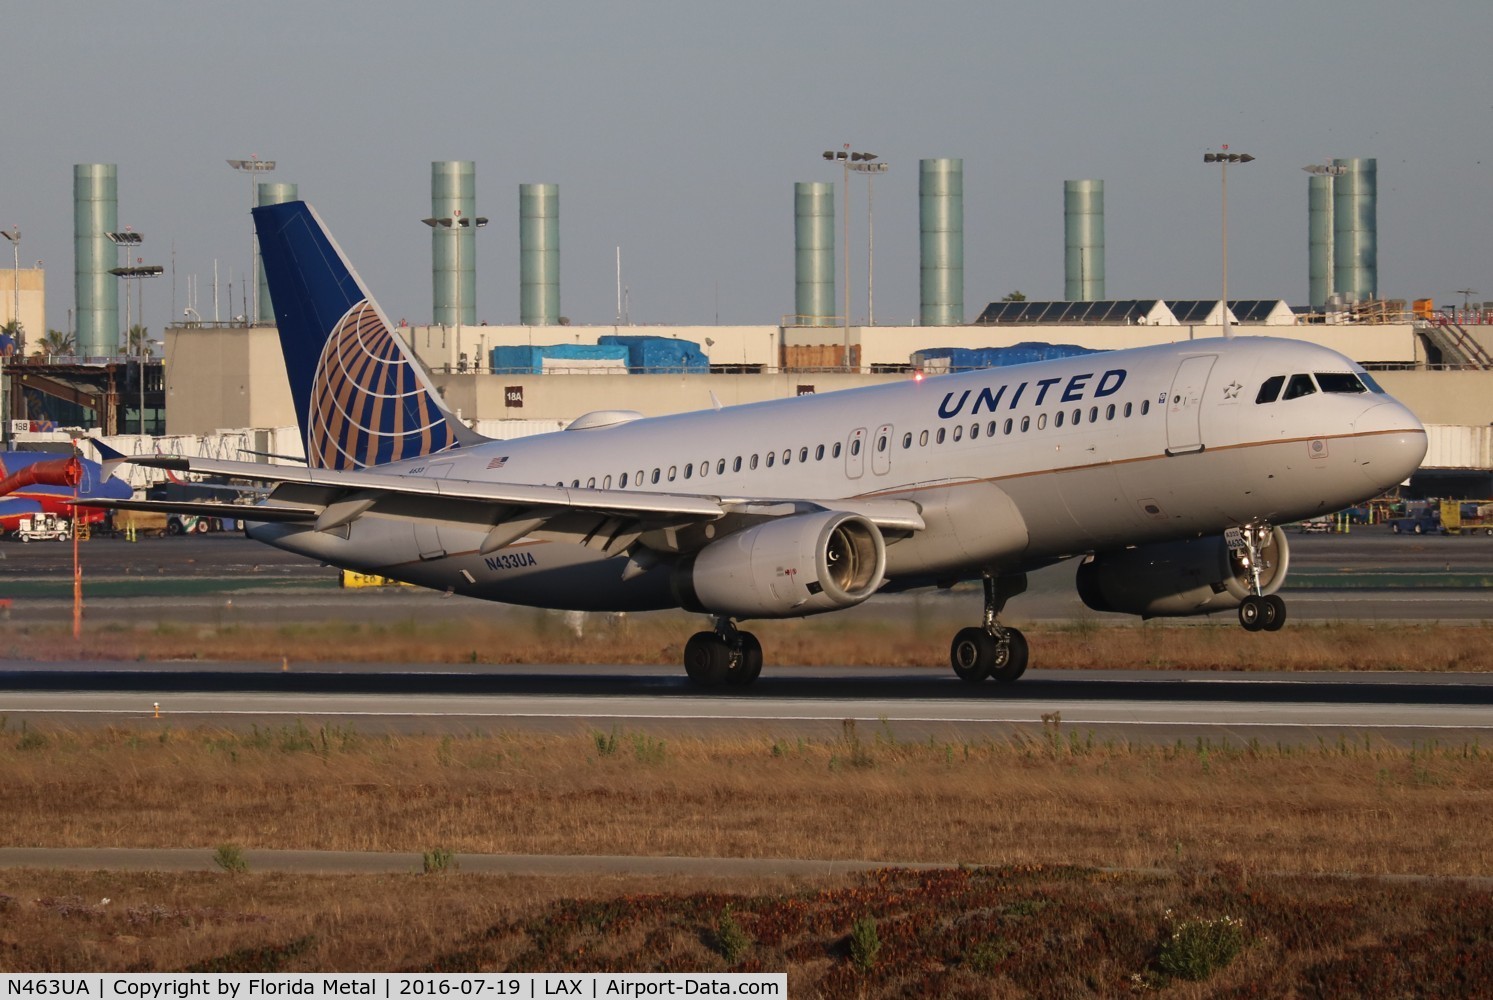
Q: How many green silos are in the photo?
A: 9